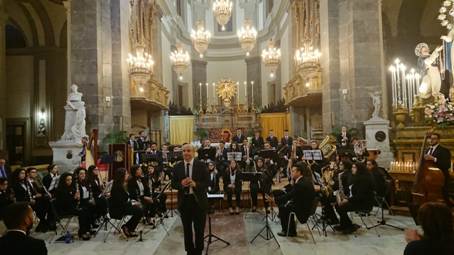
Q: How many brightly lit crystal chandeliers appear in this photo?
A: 7